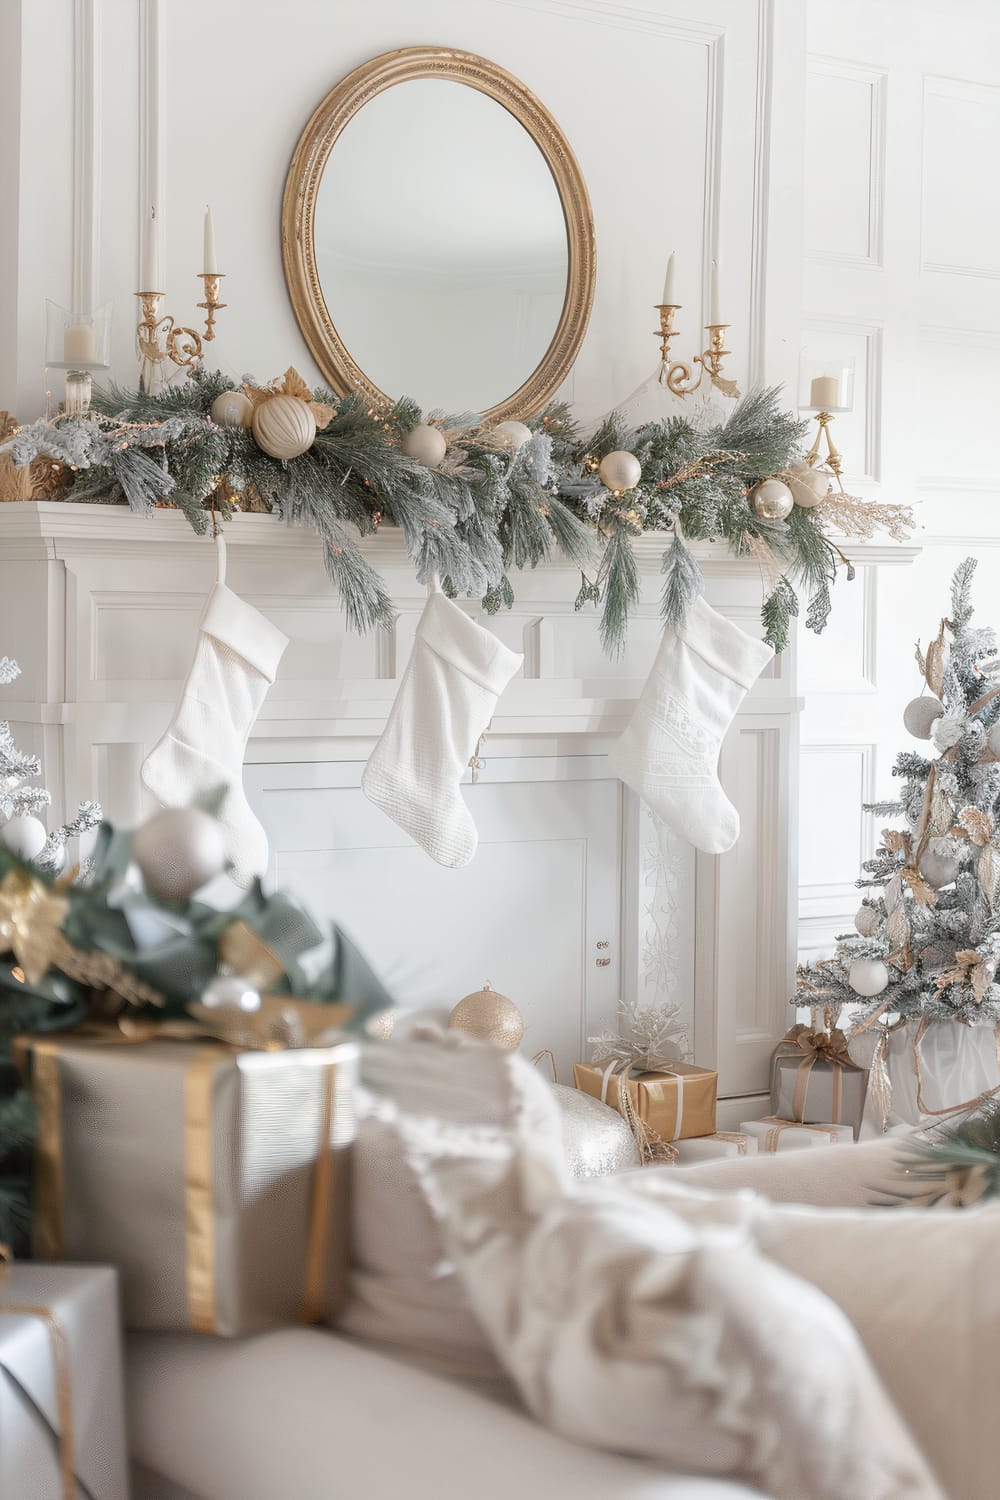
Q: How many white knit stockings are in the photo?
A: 3